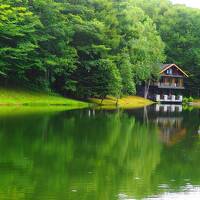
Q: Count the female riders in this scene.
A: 0